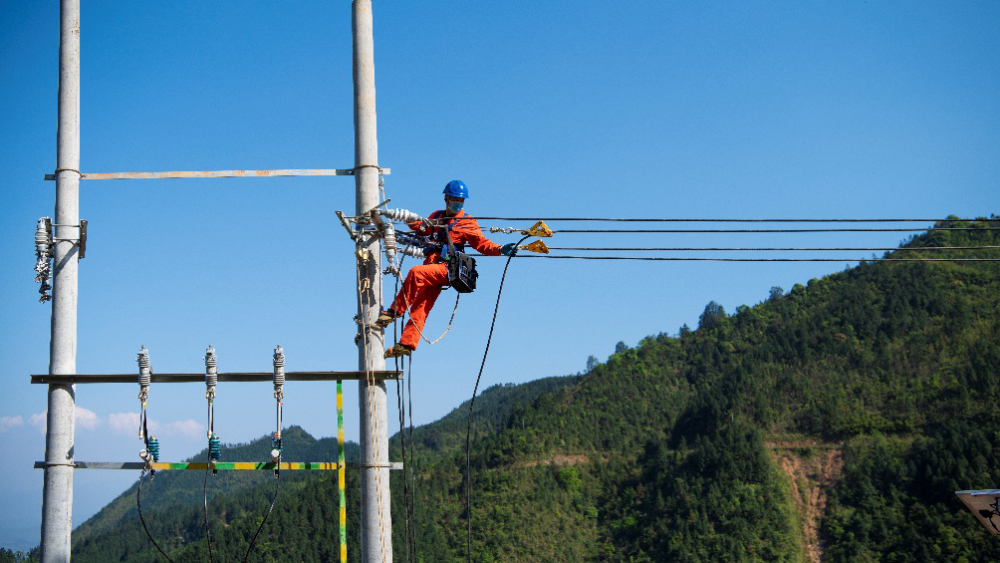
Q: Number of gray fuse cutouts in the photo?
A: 3